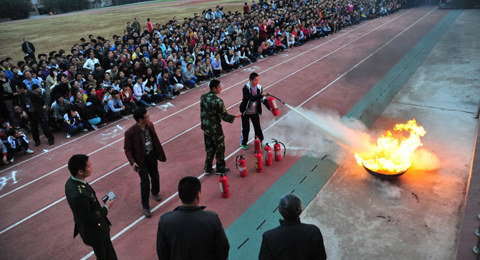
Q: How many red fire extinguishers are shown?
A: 7